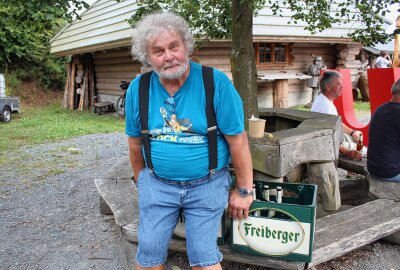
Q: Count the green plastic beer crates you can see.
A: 2